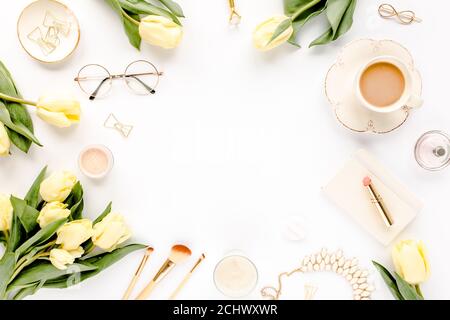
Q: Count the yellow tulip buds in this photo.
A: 11